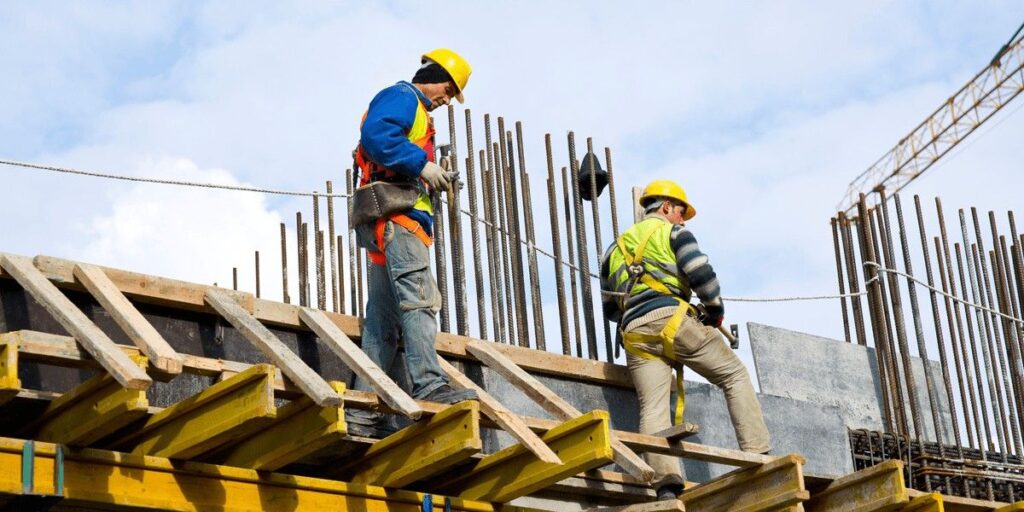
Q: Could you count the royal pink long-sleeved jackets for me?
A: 0